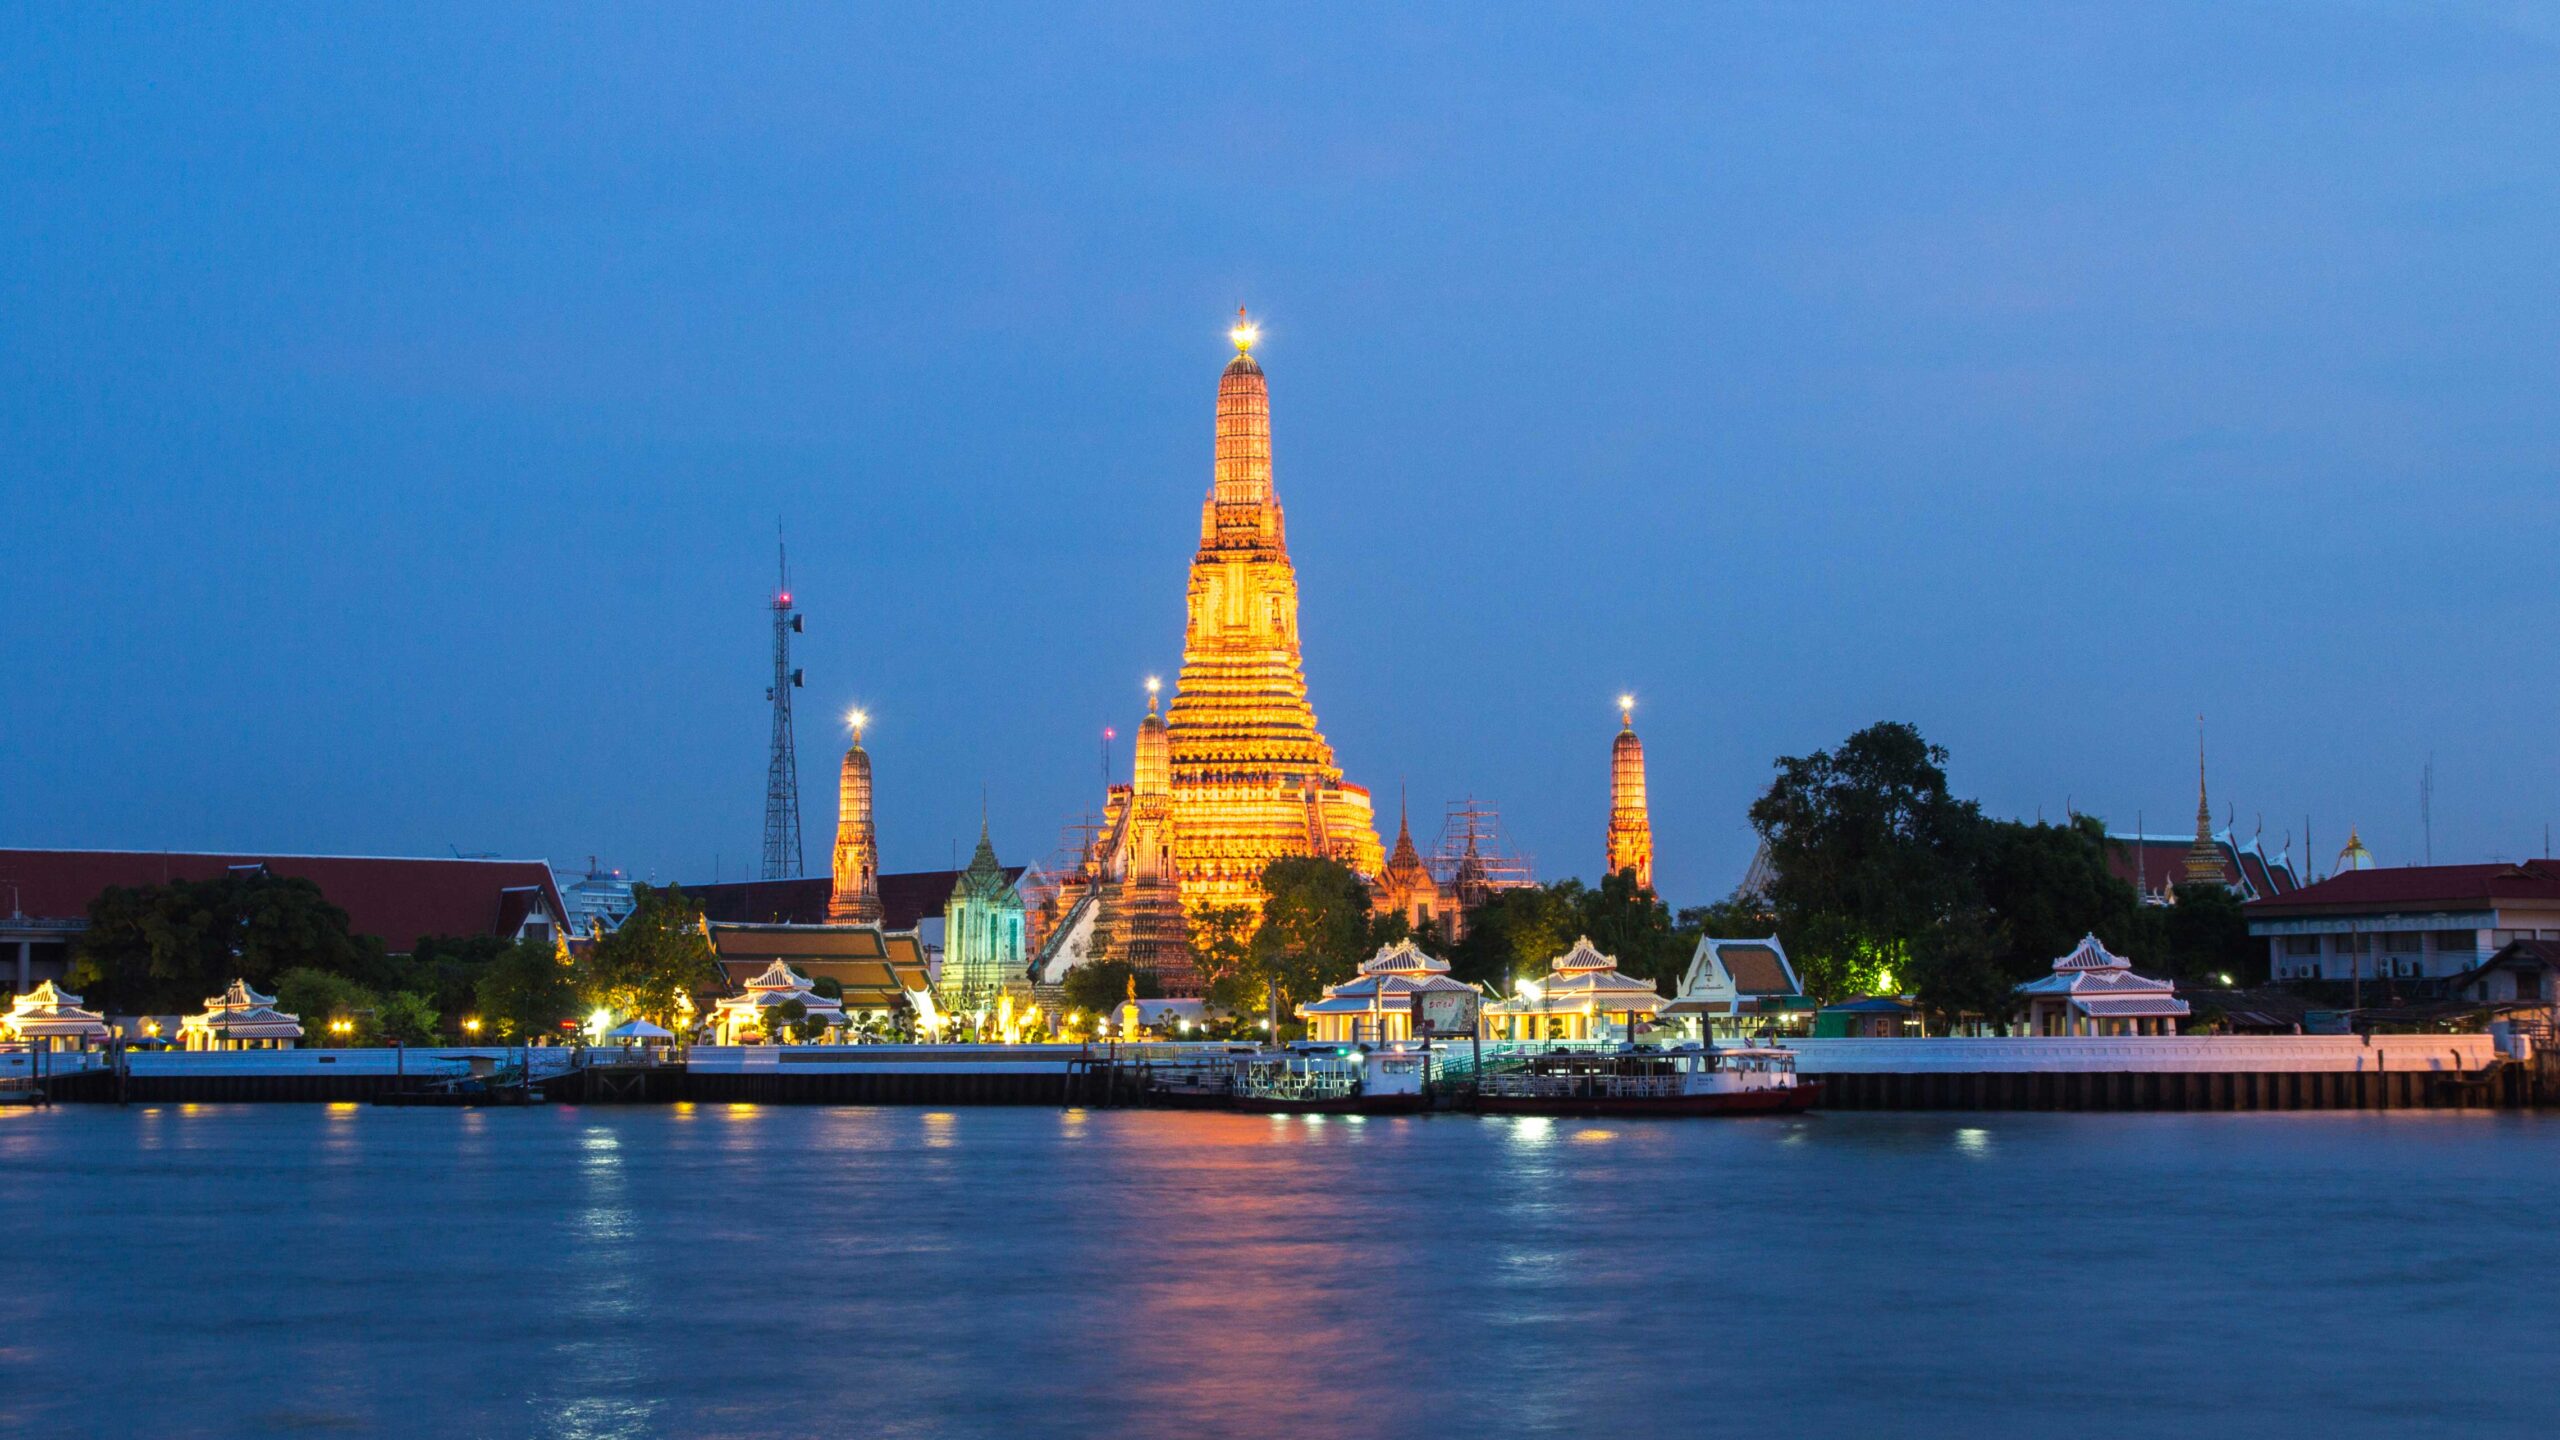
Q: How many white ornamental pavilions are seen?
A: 6